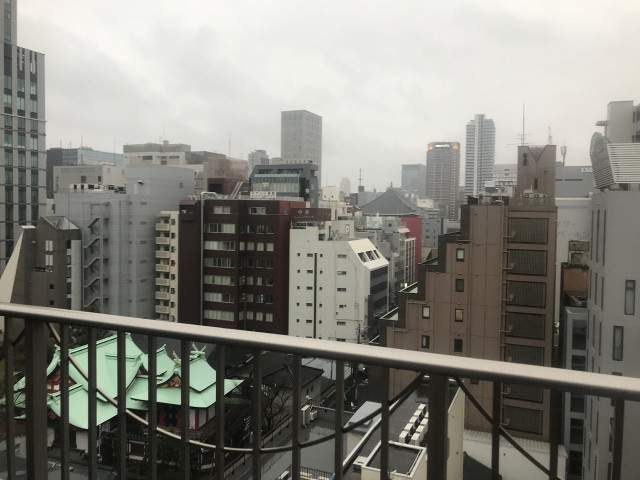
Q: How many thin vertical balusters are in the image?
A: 14